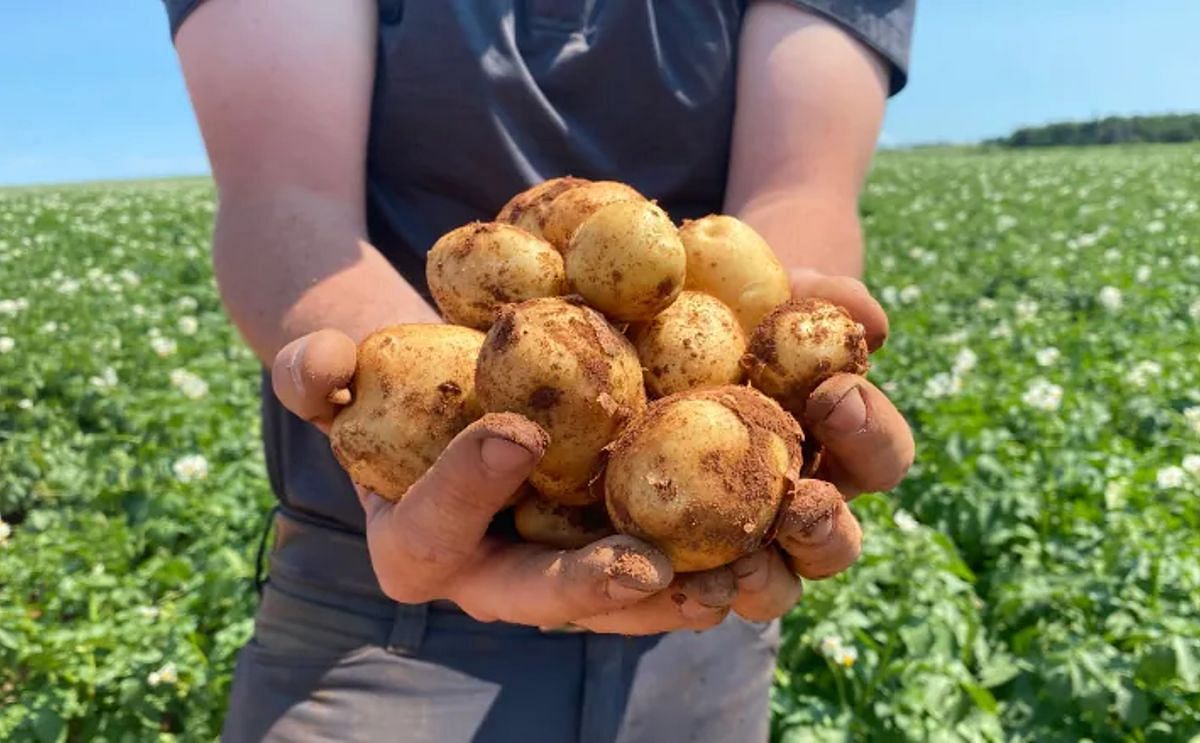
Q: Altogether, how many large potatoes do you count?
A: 3